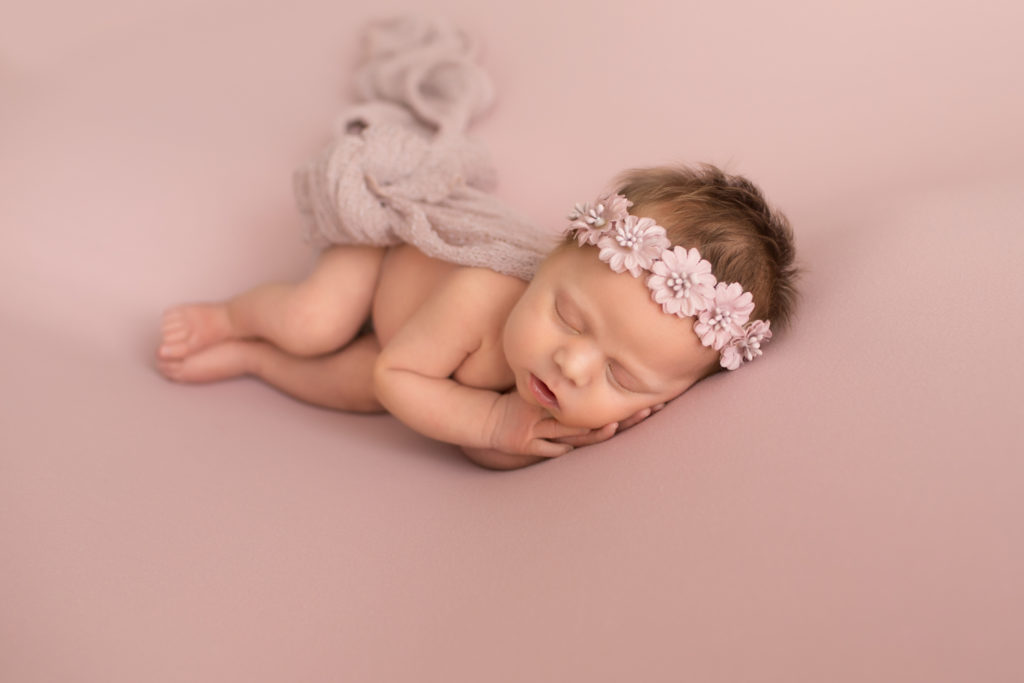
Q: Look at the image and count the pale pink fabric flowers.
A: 5